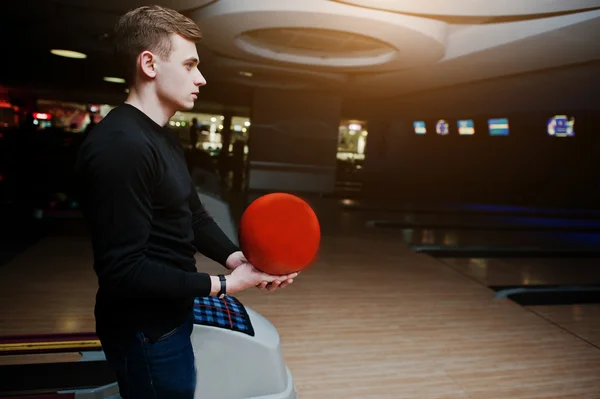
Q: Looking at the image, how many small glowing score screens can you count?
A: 5